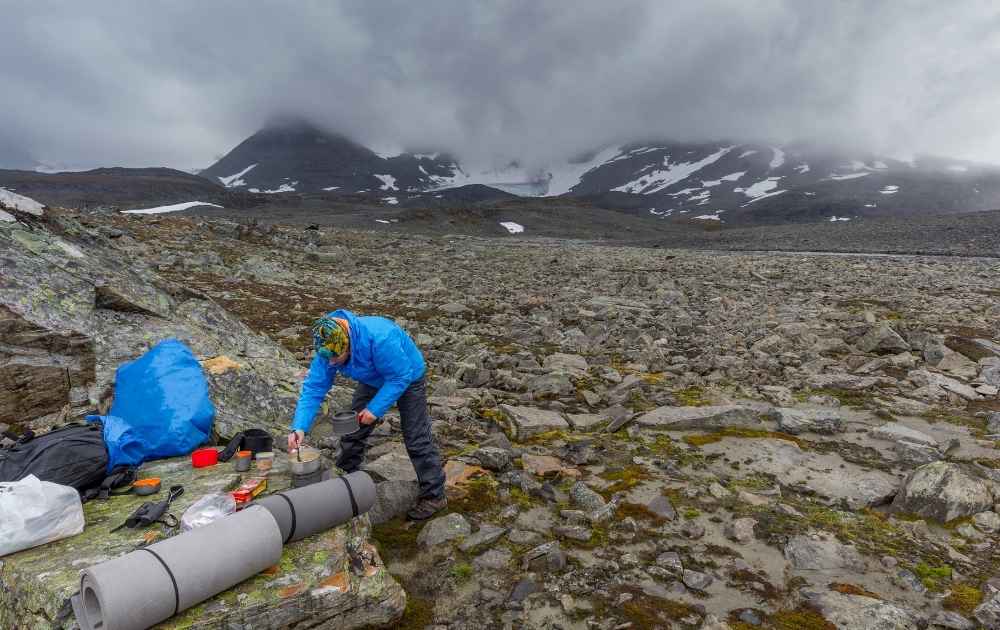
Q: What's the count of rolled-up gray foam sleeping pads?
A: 2